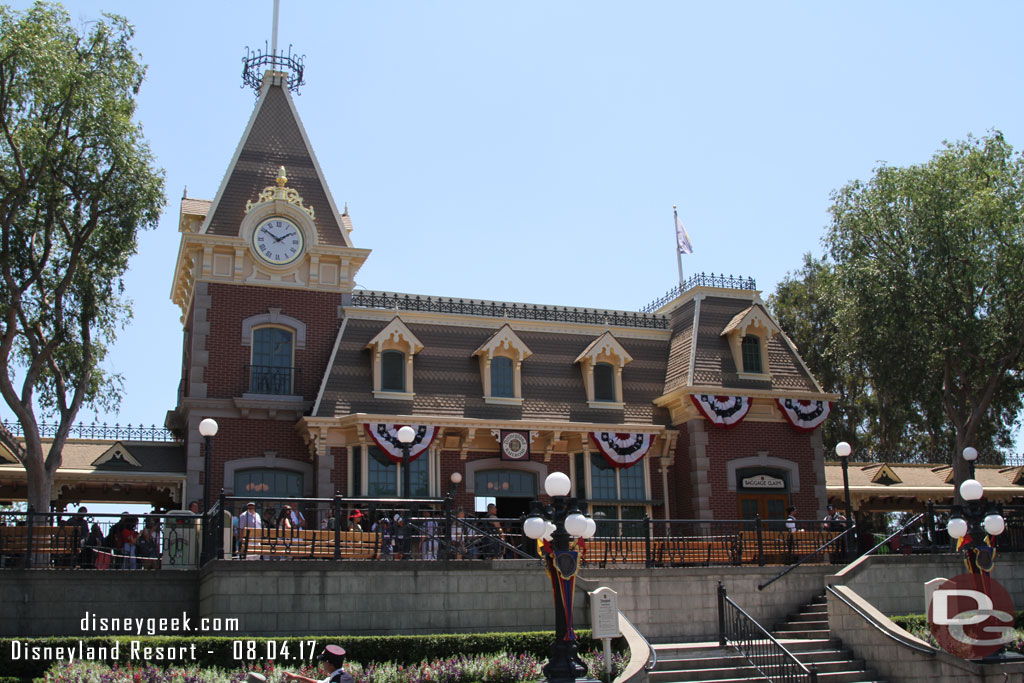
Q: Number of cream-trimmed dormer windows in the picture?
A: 4